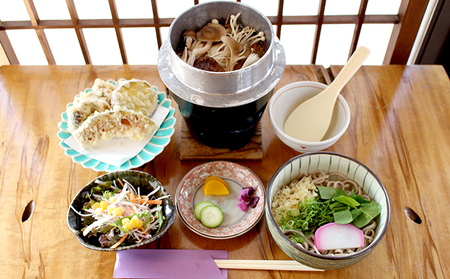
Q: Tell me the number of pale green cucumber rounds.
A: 2